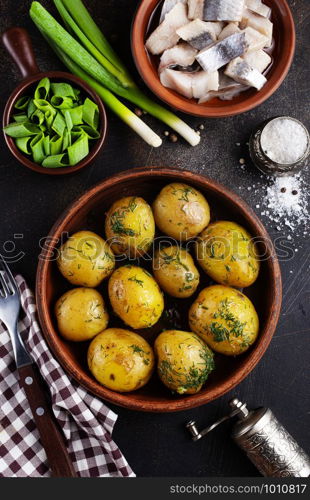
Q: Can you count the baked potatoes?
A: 10